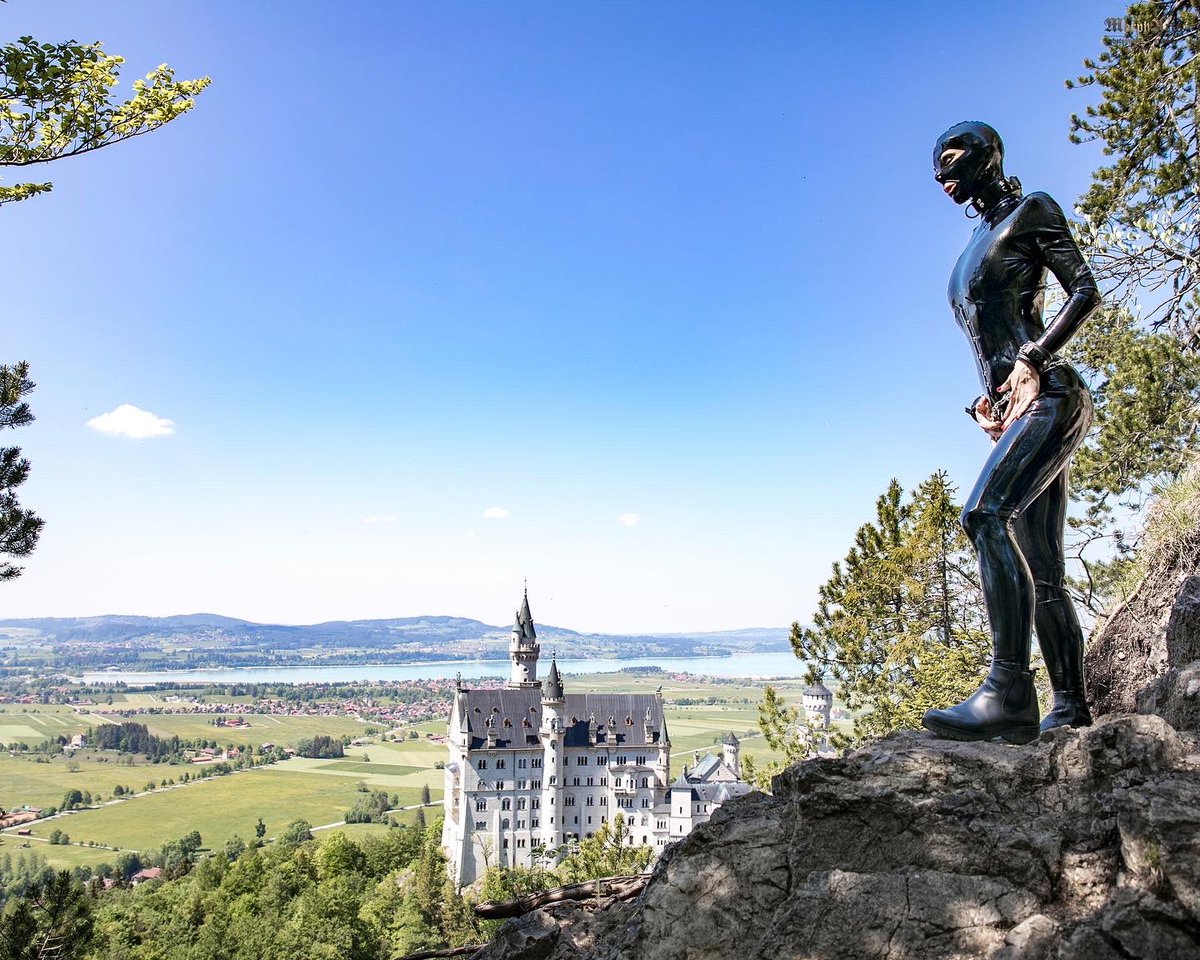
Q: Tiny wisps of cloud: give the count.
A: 3